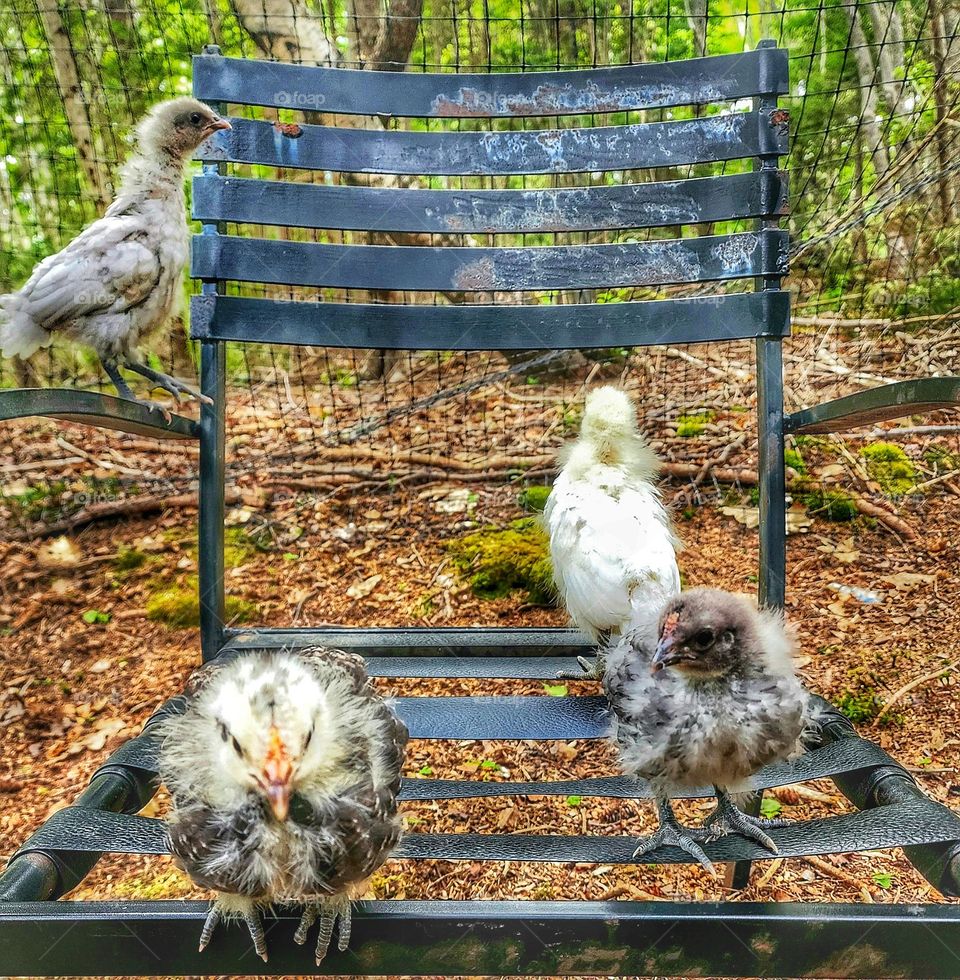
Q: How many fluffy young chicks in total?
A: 4